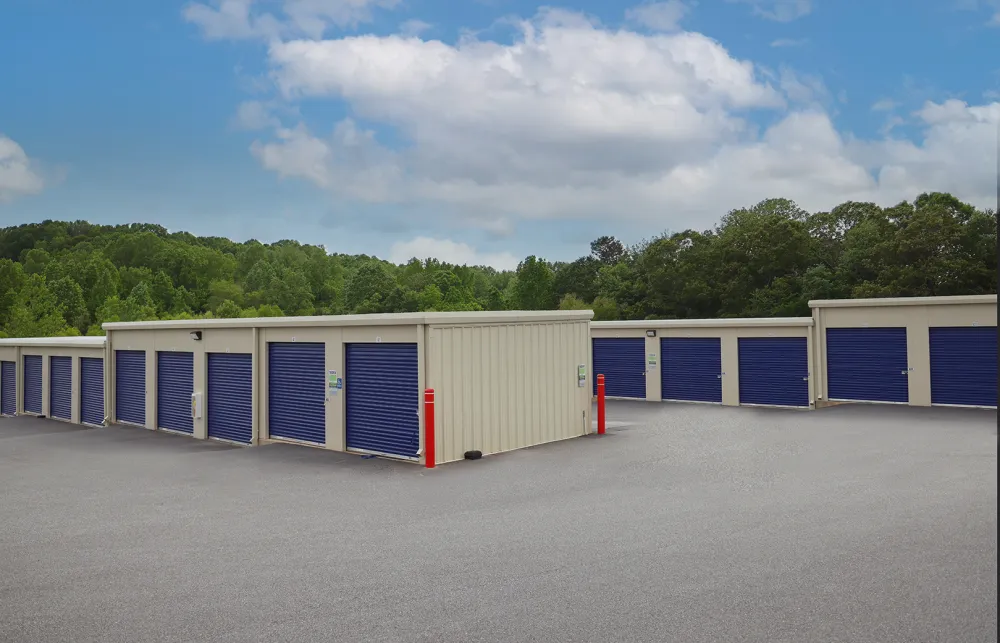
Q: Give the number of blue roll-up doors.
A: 14